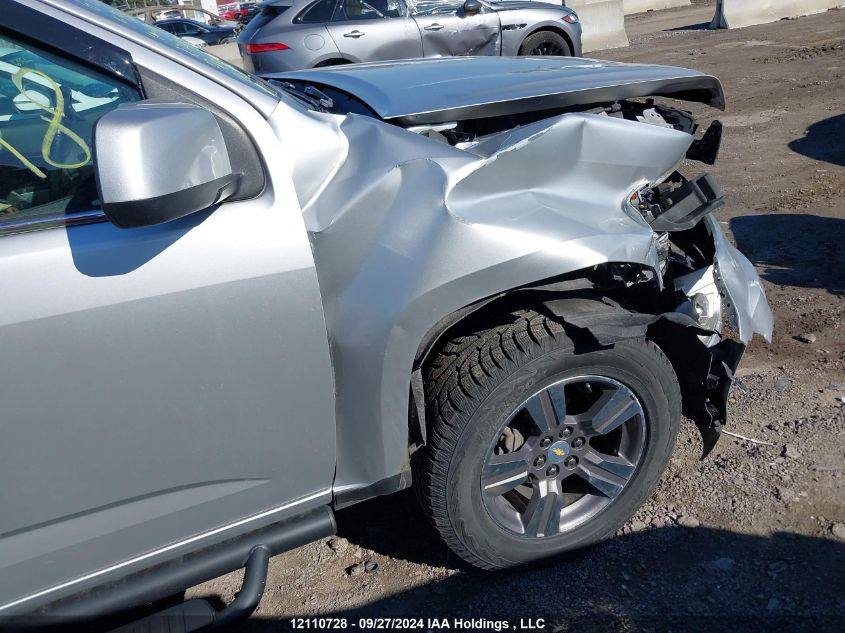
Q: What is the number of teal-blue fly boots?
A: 0